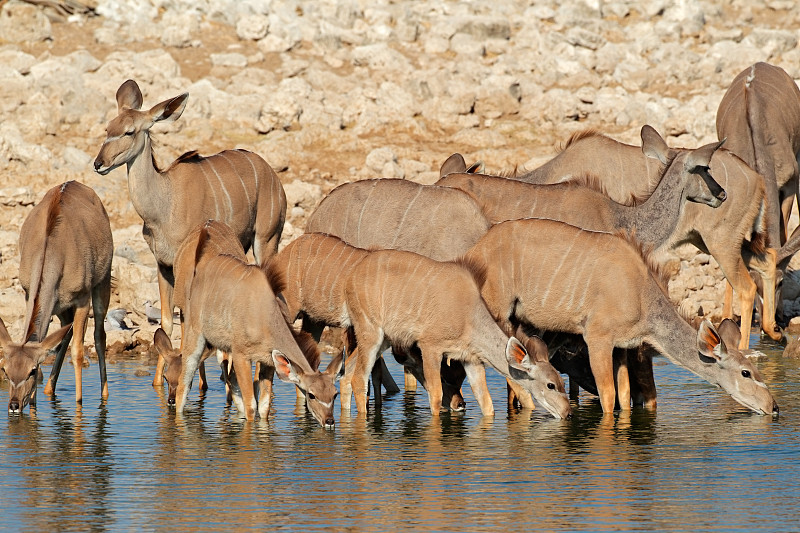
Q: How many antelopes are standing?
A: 11